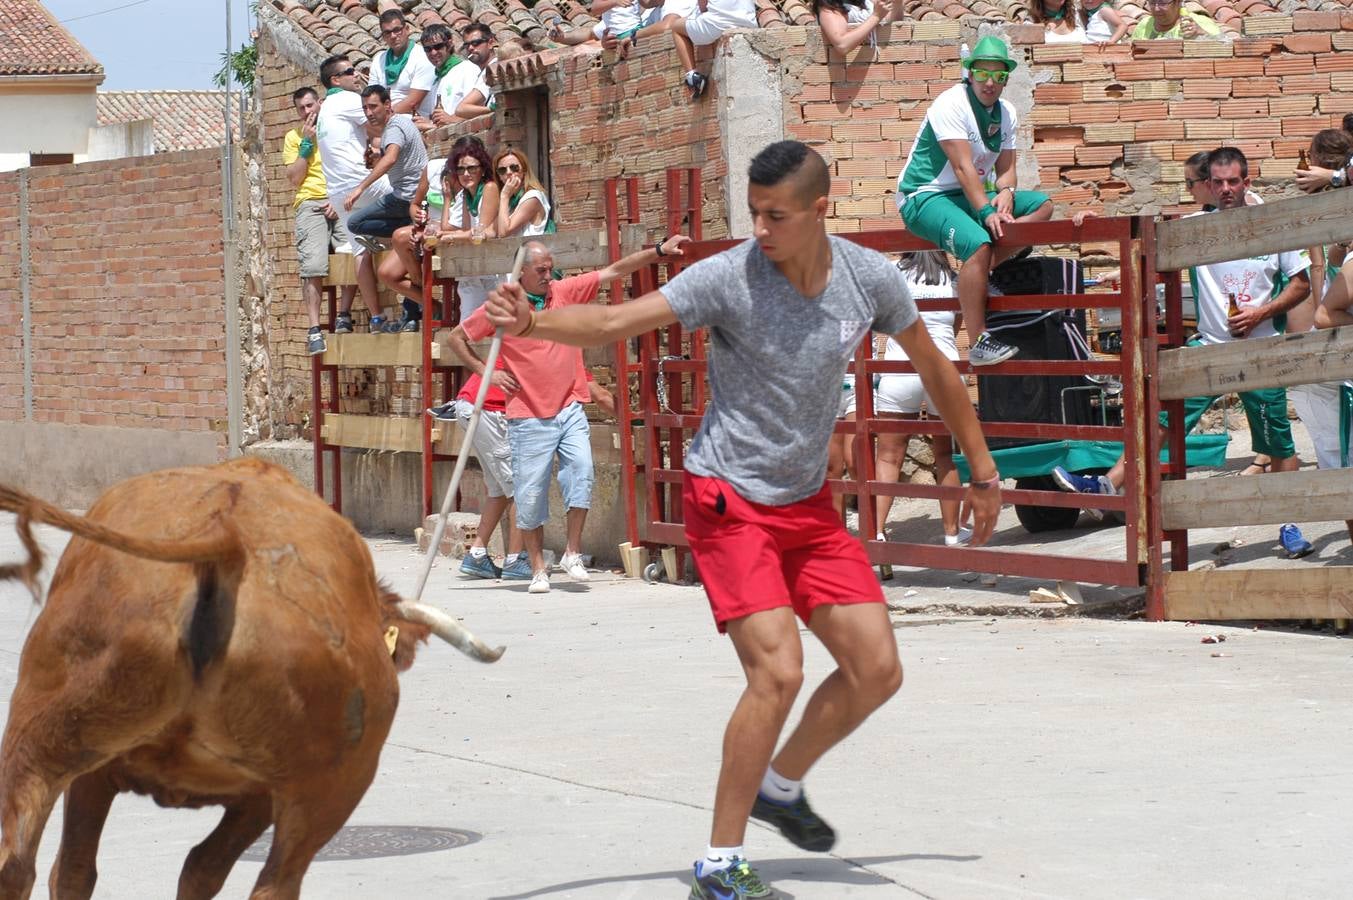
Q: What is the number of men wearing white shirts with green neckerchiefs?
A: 4